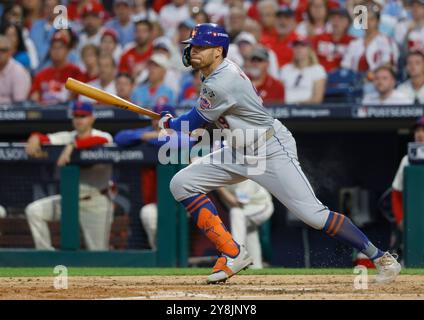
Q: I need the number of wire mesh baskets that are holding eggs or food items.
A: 0